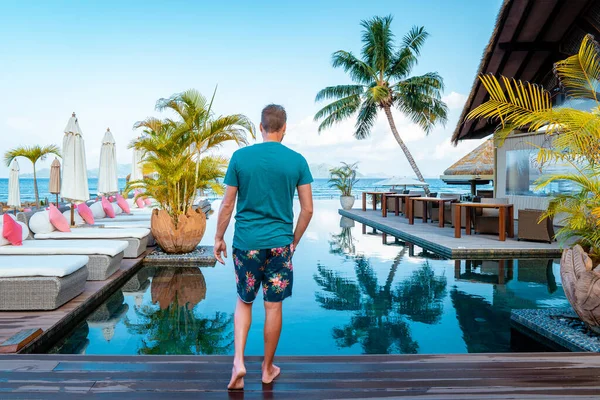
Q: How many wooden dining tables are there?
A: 4